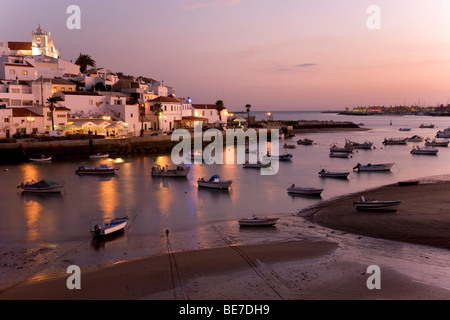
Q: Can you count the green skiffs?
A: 0